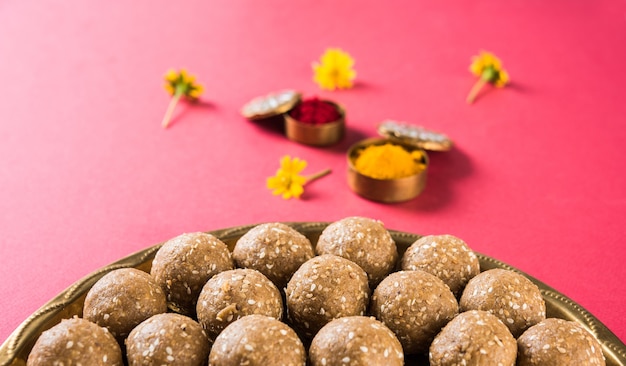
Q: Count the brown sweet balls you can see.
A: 15